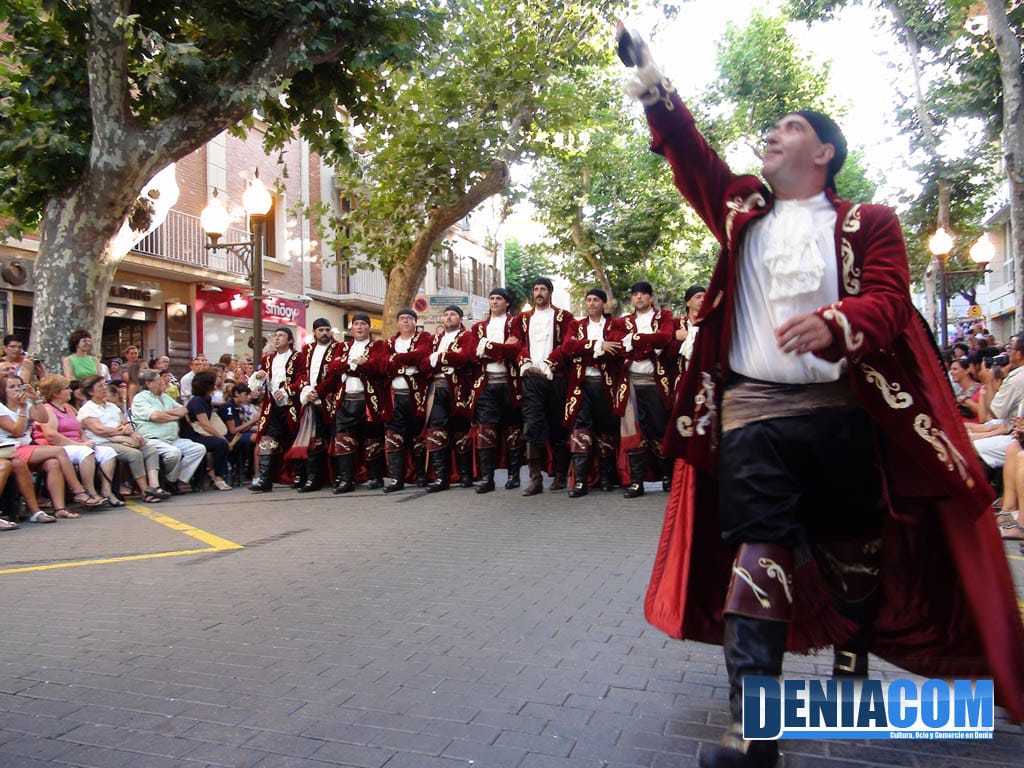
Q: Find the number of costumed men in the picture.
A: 11